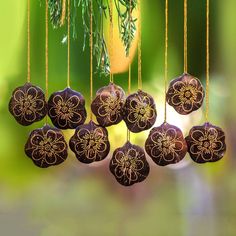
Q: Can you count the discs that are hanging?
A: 10